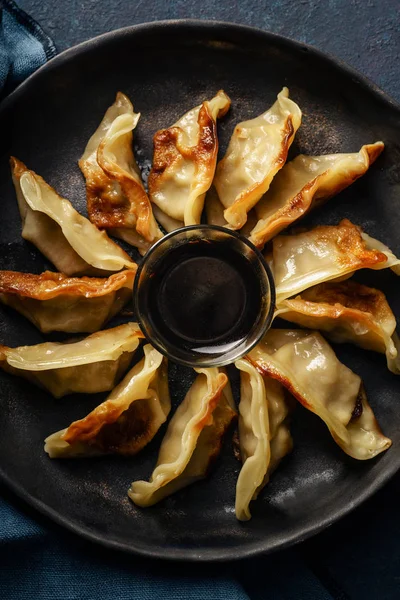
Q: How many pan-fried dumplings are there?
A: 13